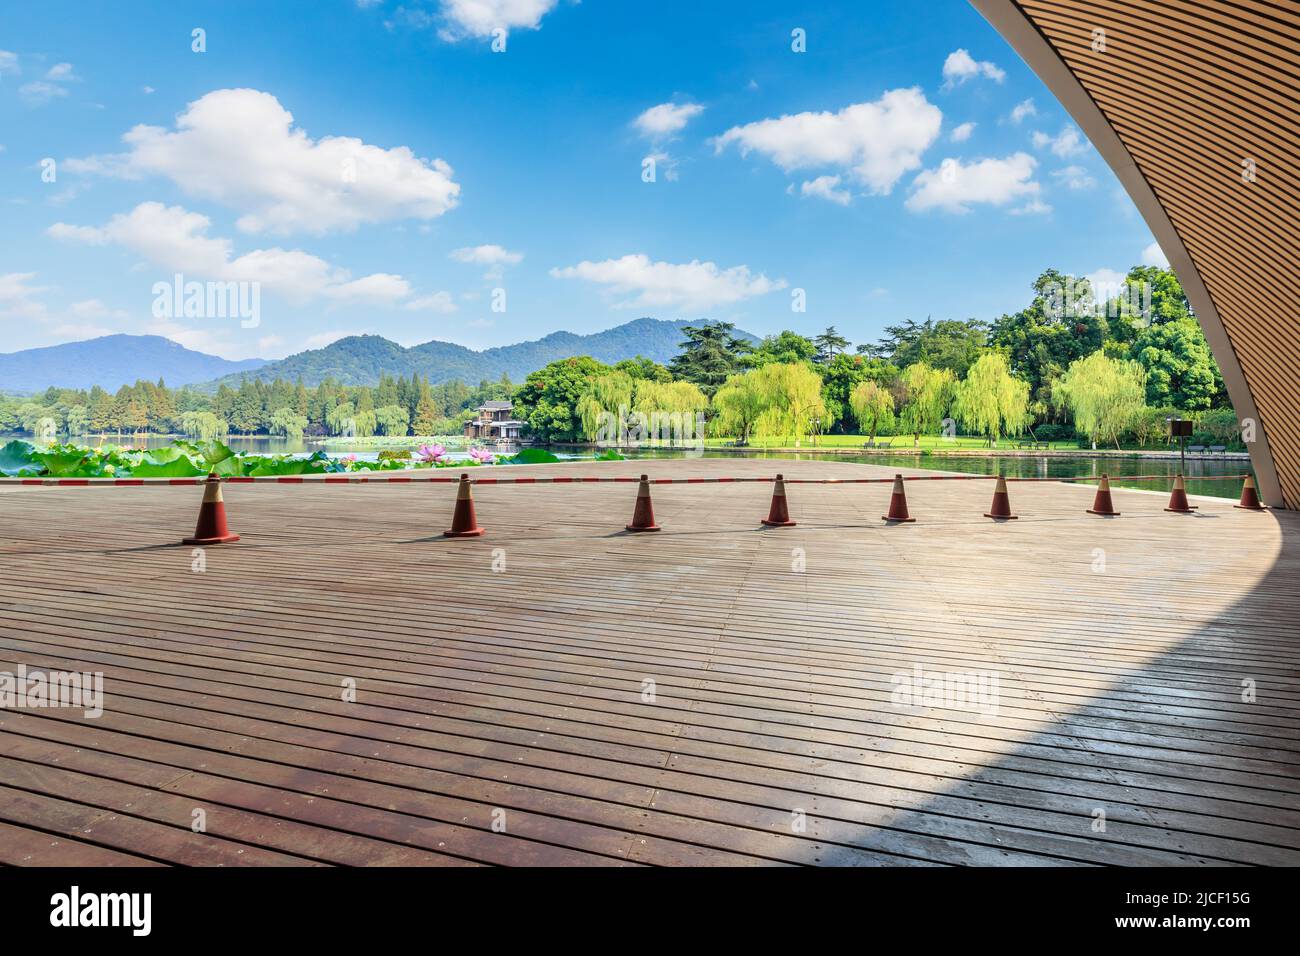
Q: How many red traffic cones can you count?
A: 9